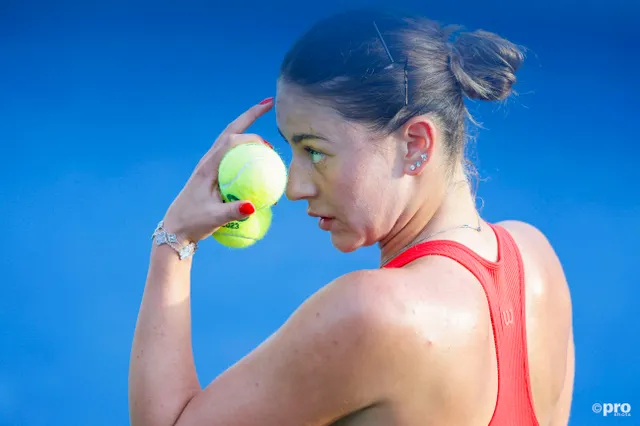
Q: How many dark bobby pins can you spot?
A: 2